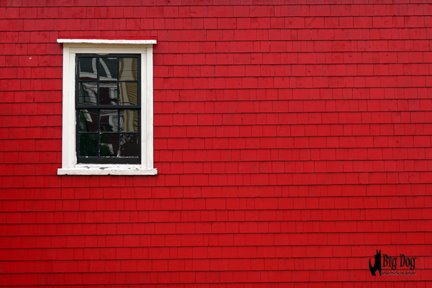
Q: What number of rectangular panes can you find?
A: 12